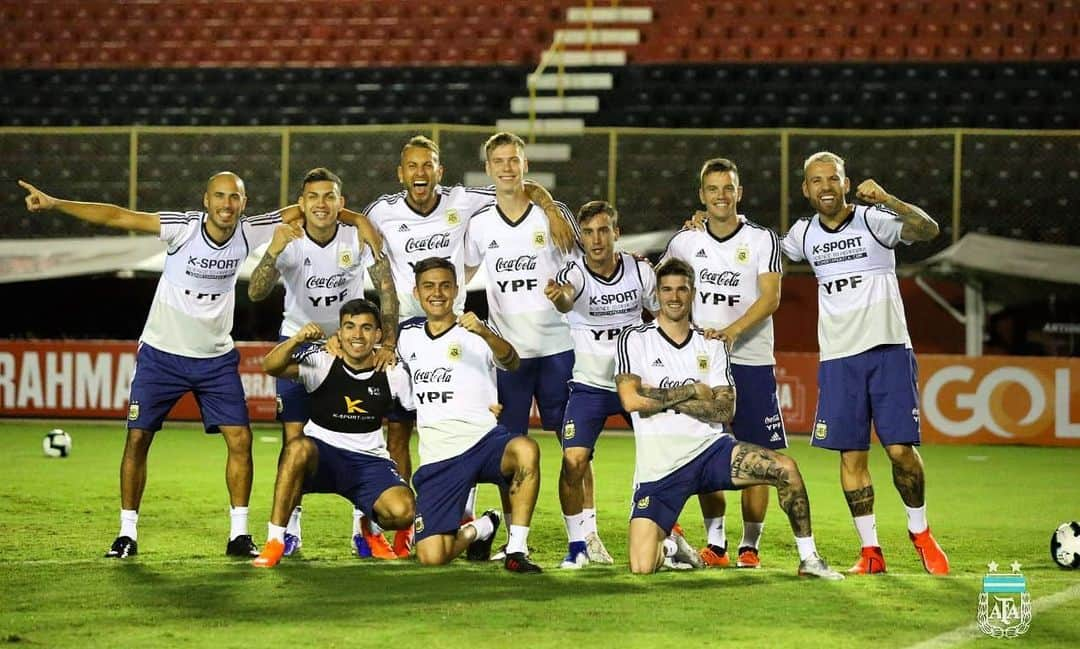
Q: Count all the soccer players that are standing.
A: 7